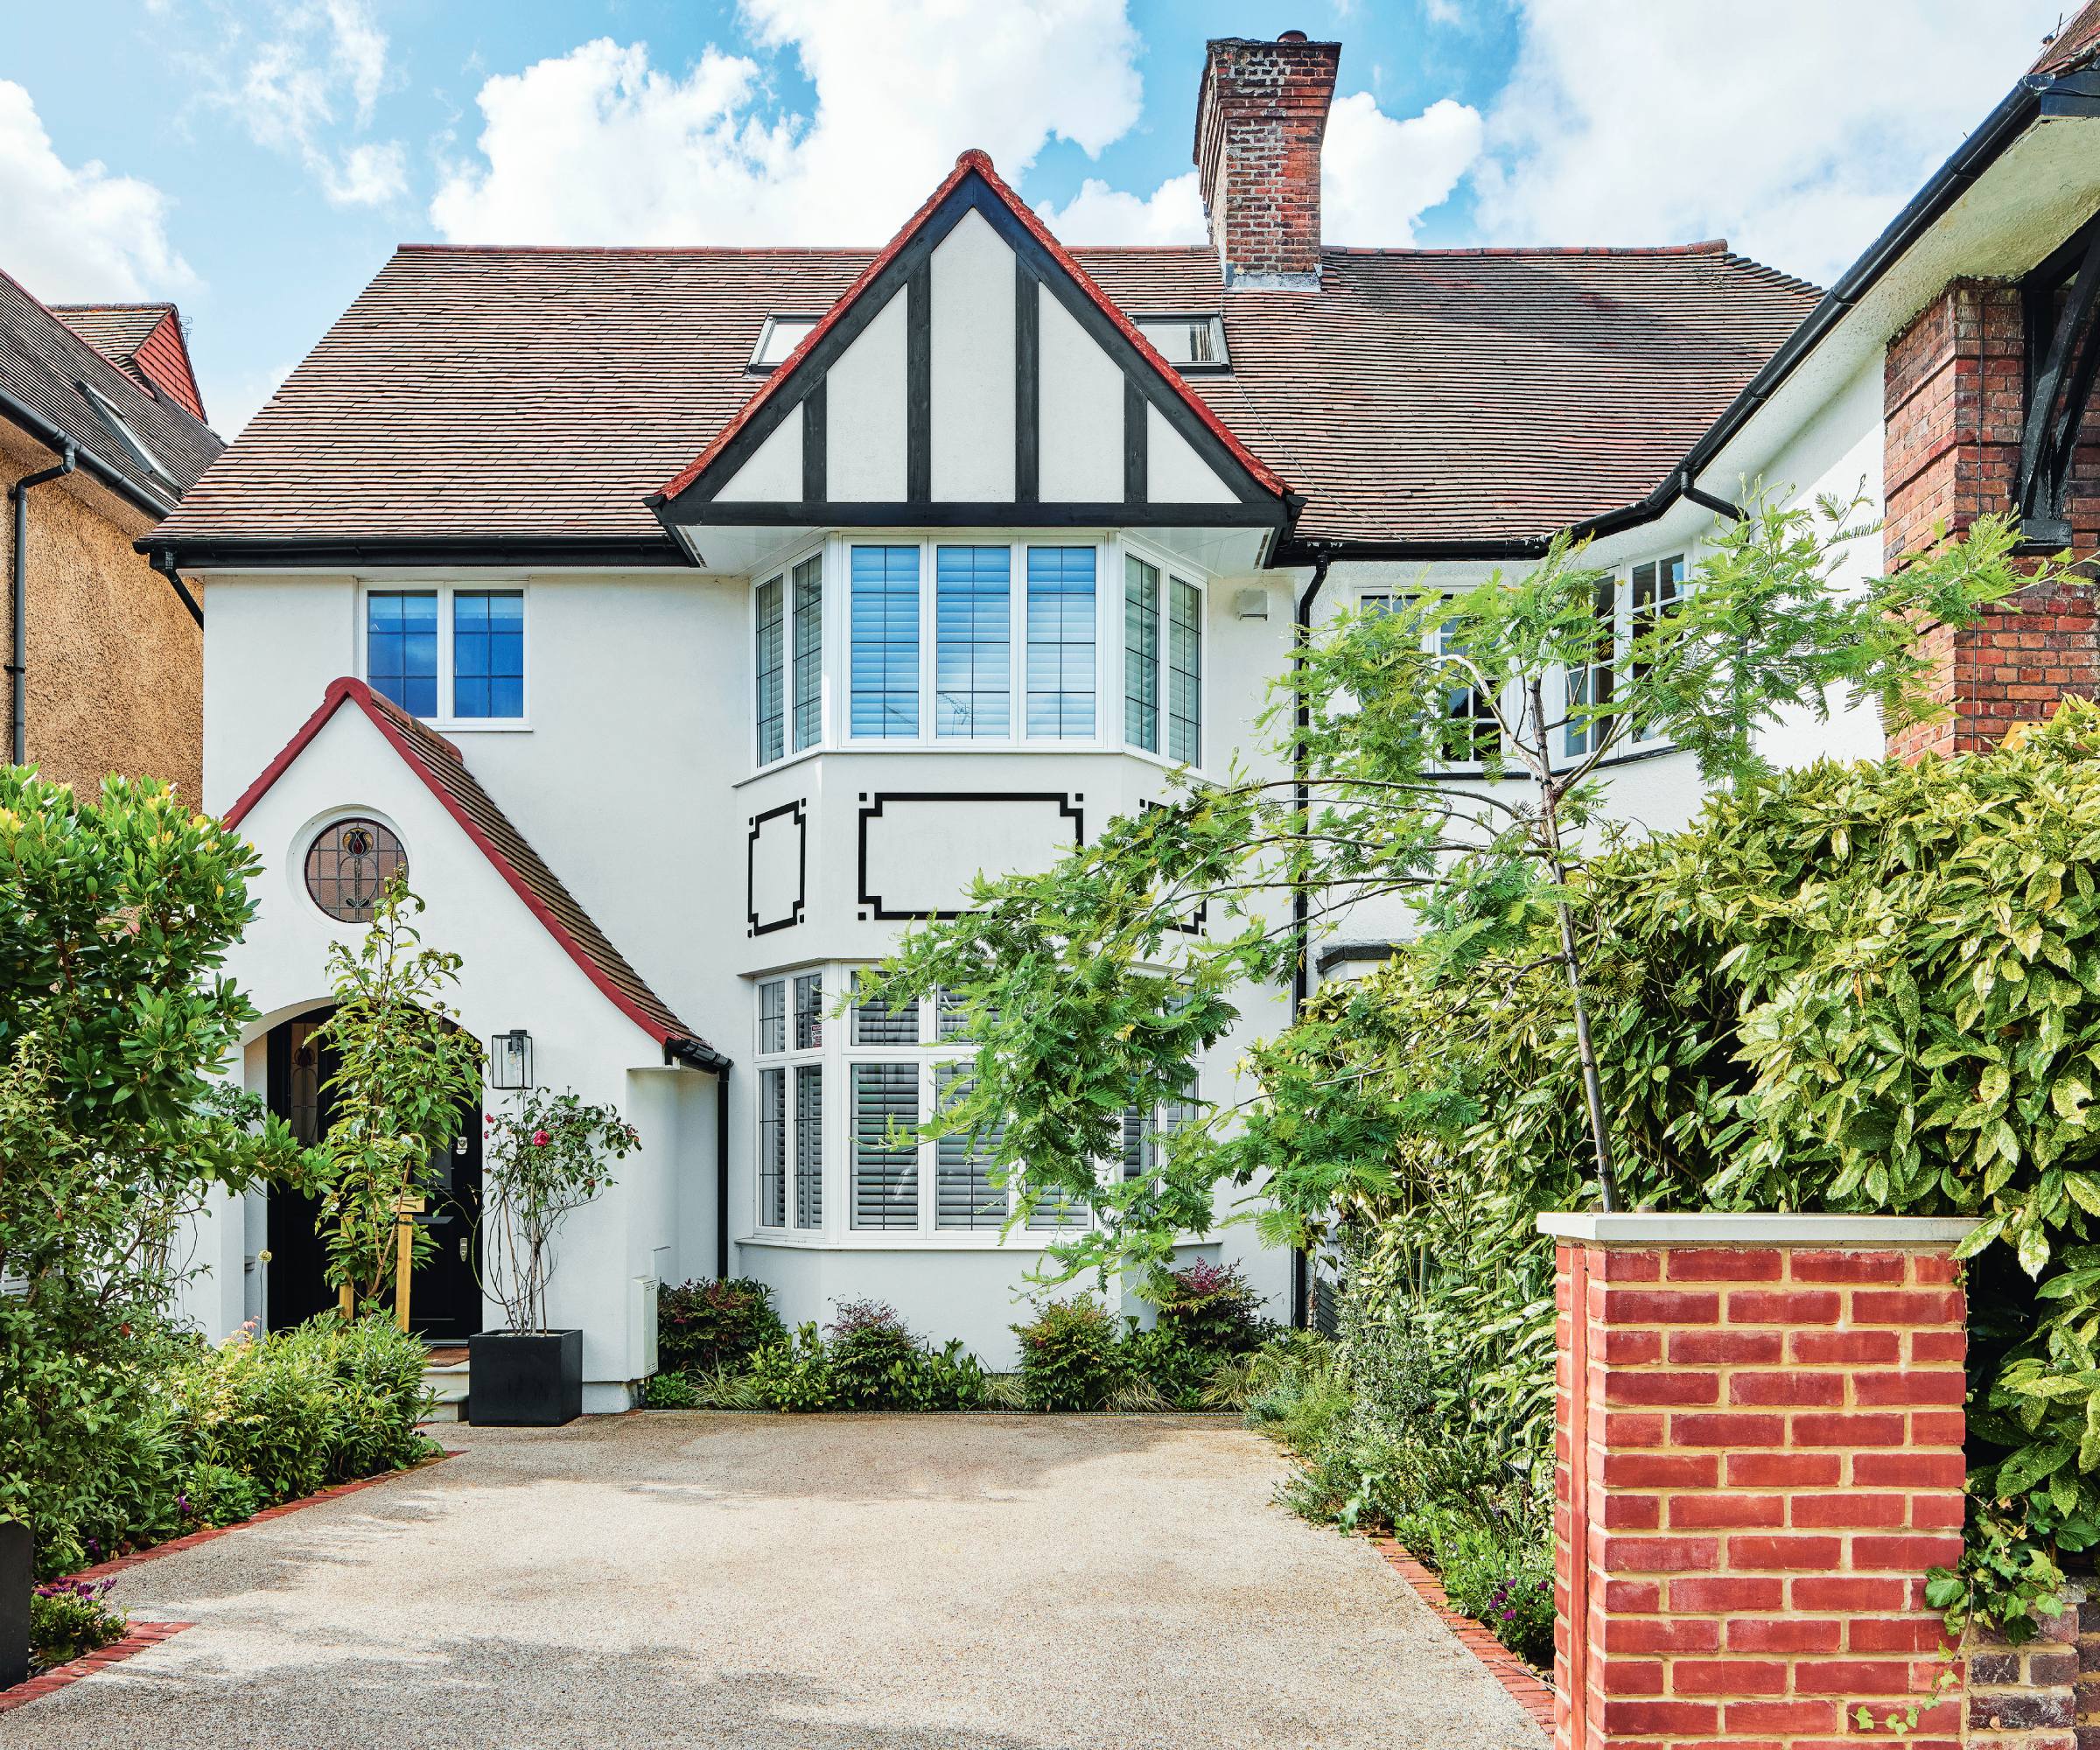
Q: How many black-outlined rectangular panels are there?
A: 3